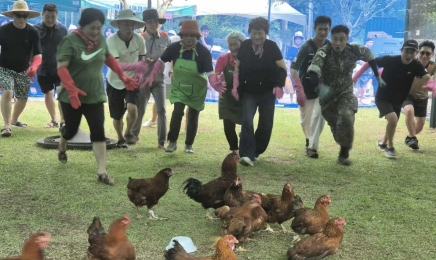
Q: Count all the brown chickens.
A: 10